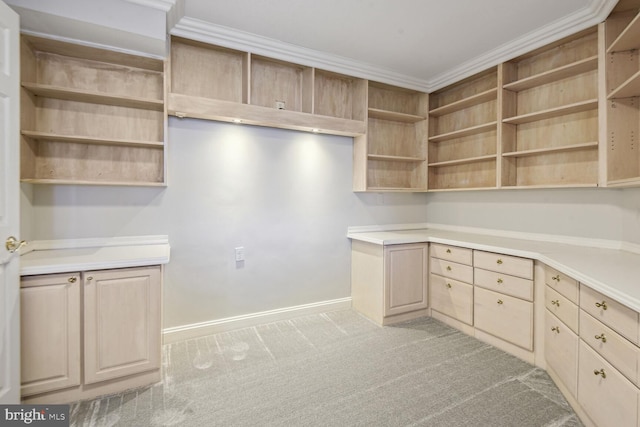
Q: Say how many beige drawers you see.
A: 12